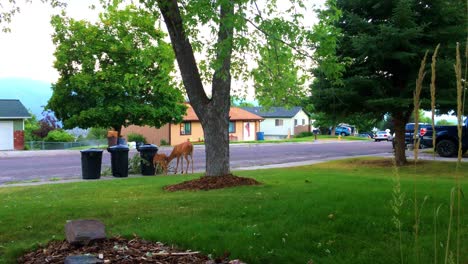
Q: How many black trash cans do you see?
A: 3